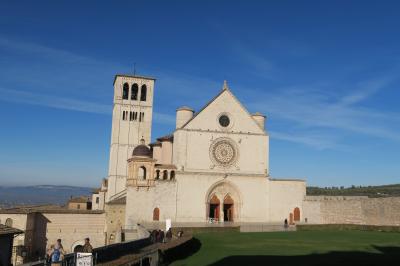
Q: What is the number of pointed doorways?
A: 2